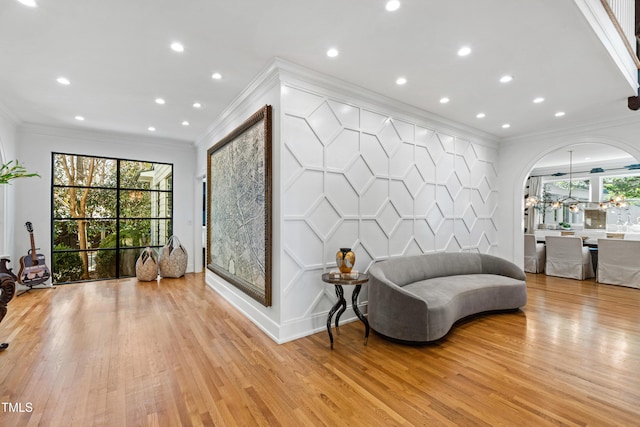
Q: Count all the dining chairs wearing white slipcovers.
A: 3